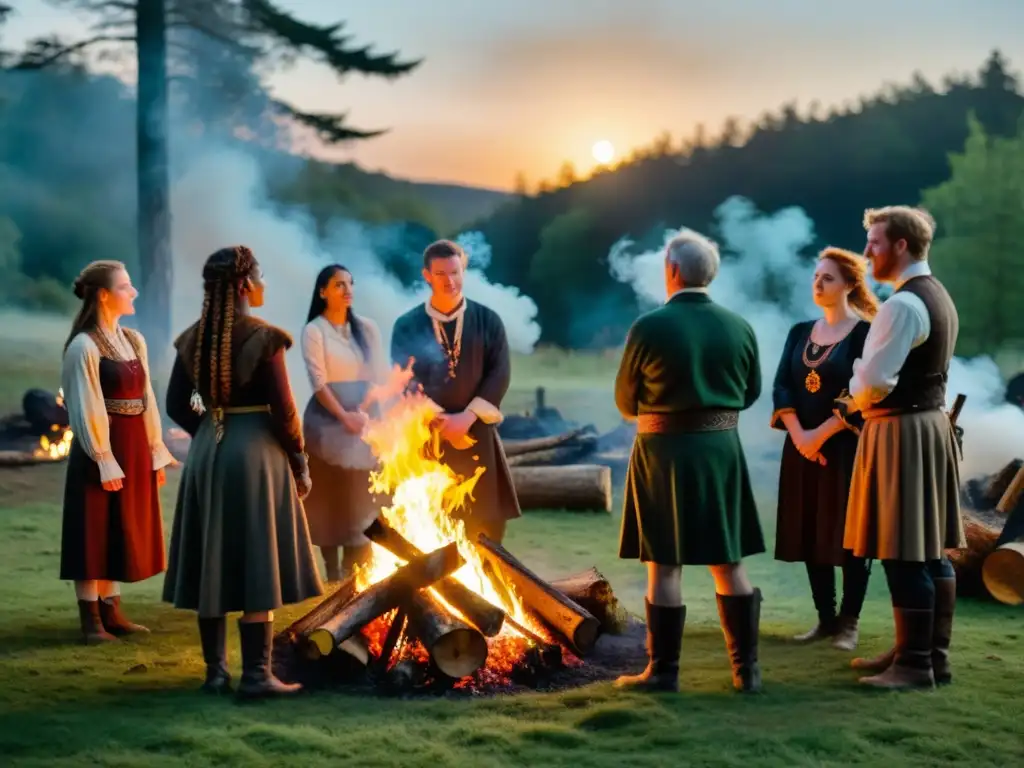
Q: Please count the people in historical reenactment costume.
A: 7